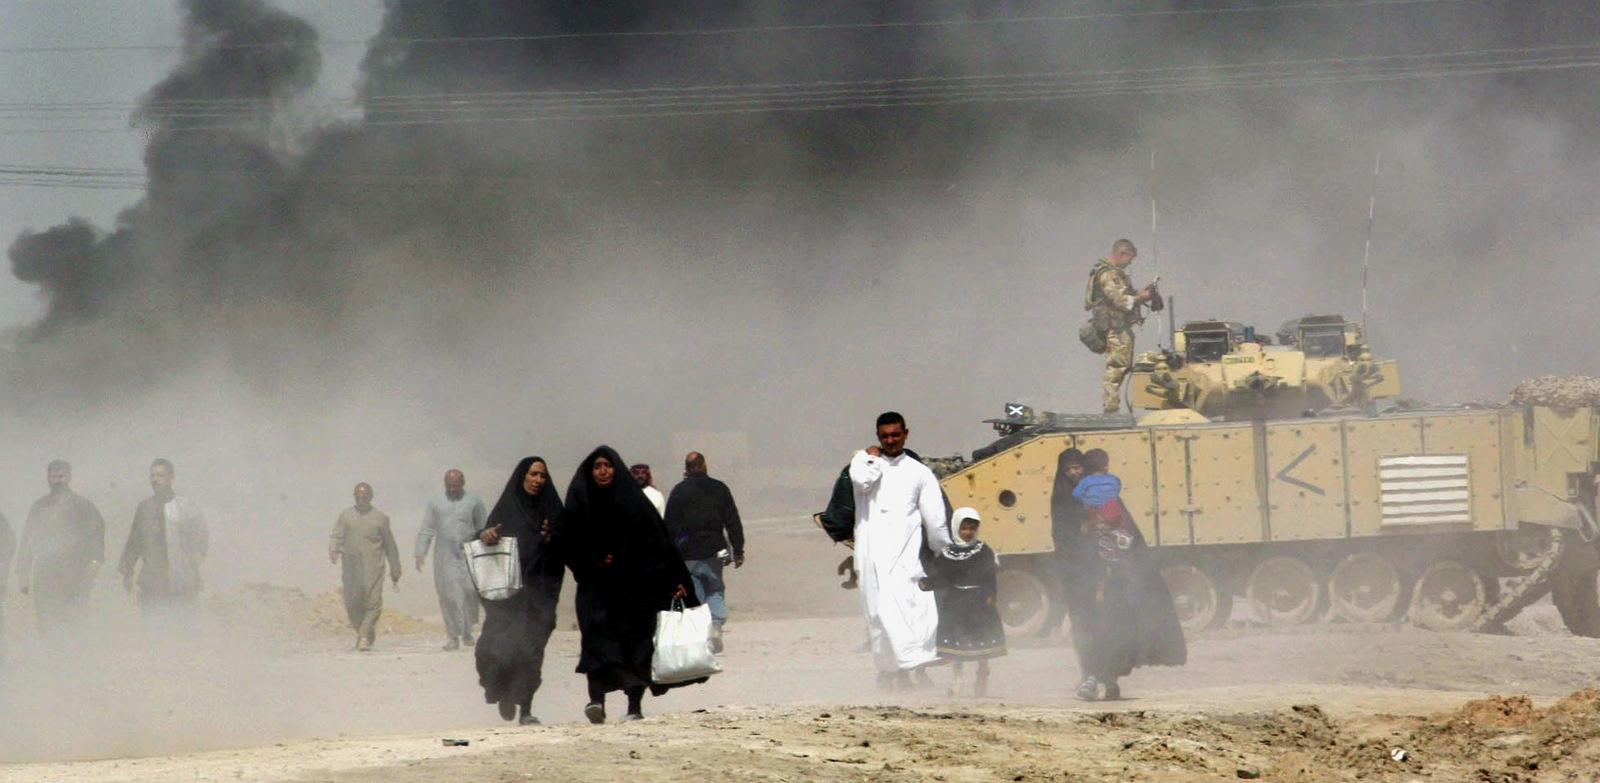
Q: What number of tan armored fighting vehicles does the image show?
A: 1